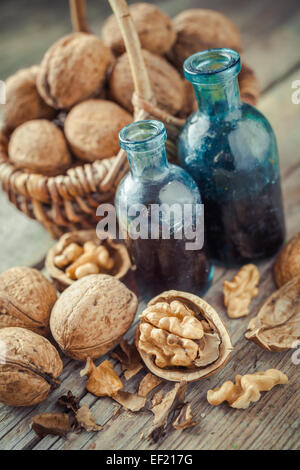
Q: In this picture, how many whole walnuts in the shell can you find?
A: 11